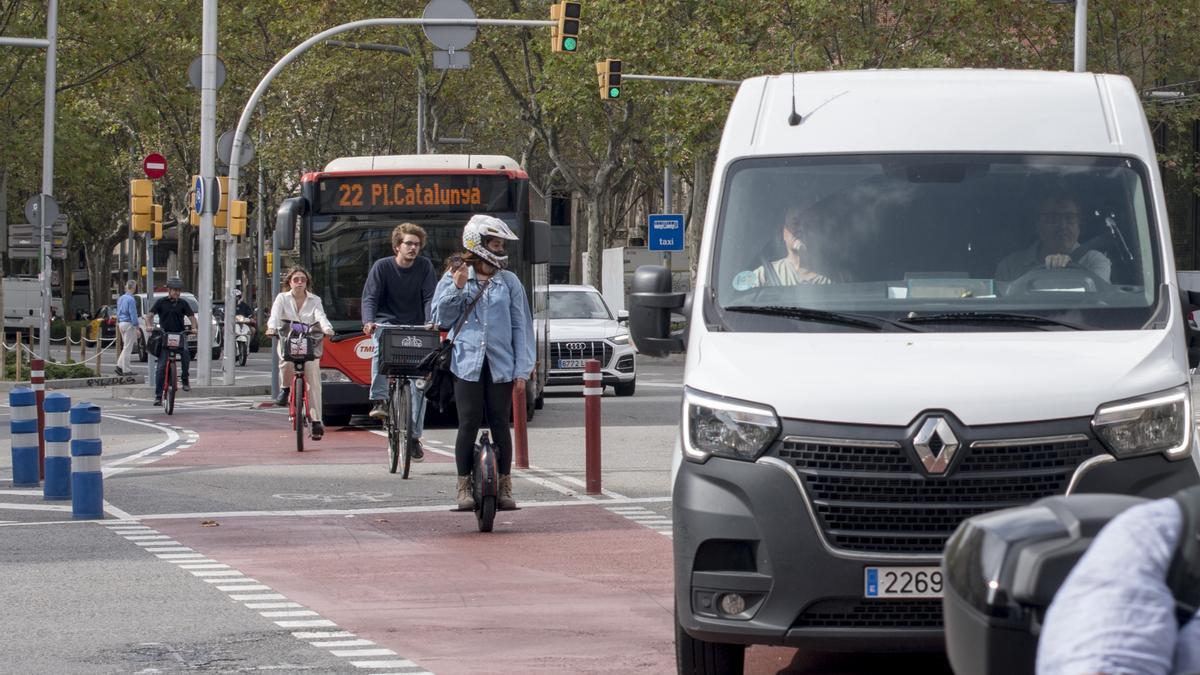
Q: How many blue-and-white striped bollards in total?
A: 3